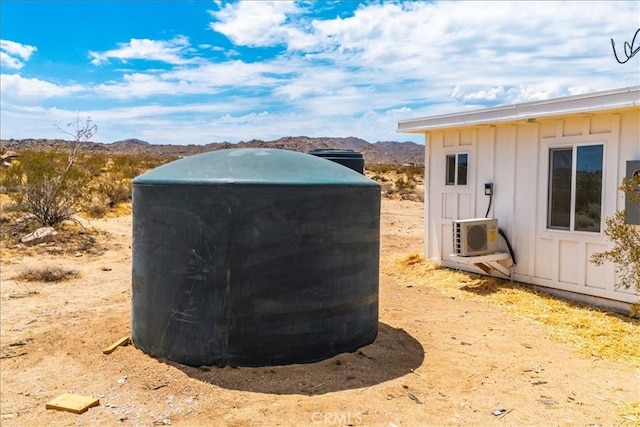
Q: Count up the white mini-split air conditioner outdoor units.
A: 1